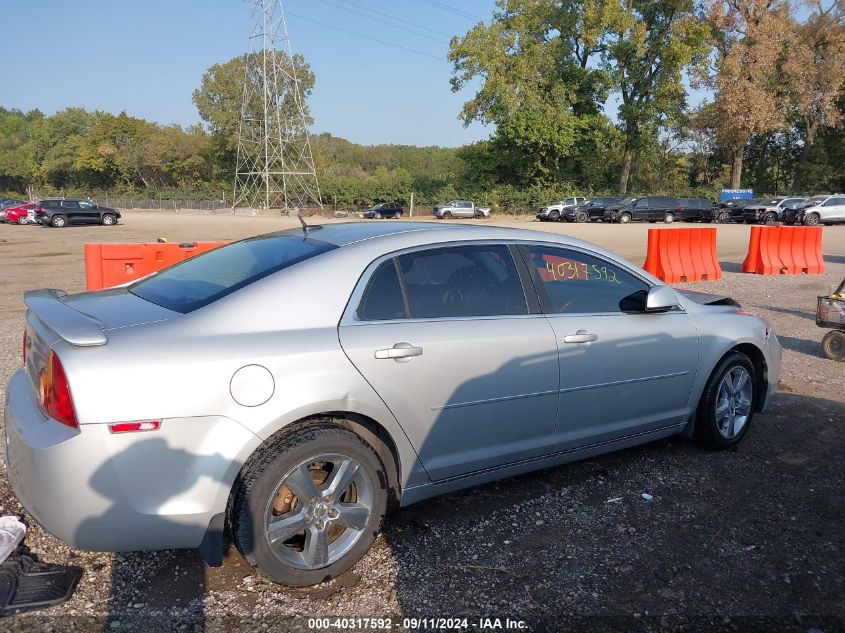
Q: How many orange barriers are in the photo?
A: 3